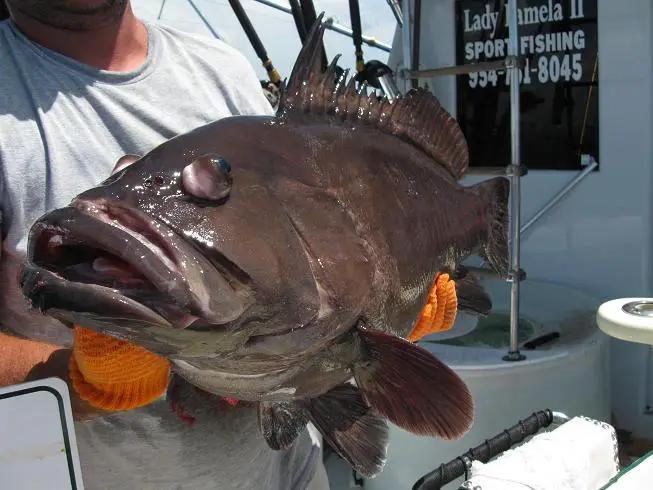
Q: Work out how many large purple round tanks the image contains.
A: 0